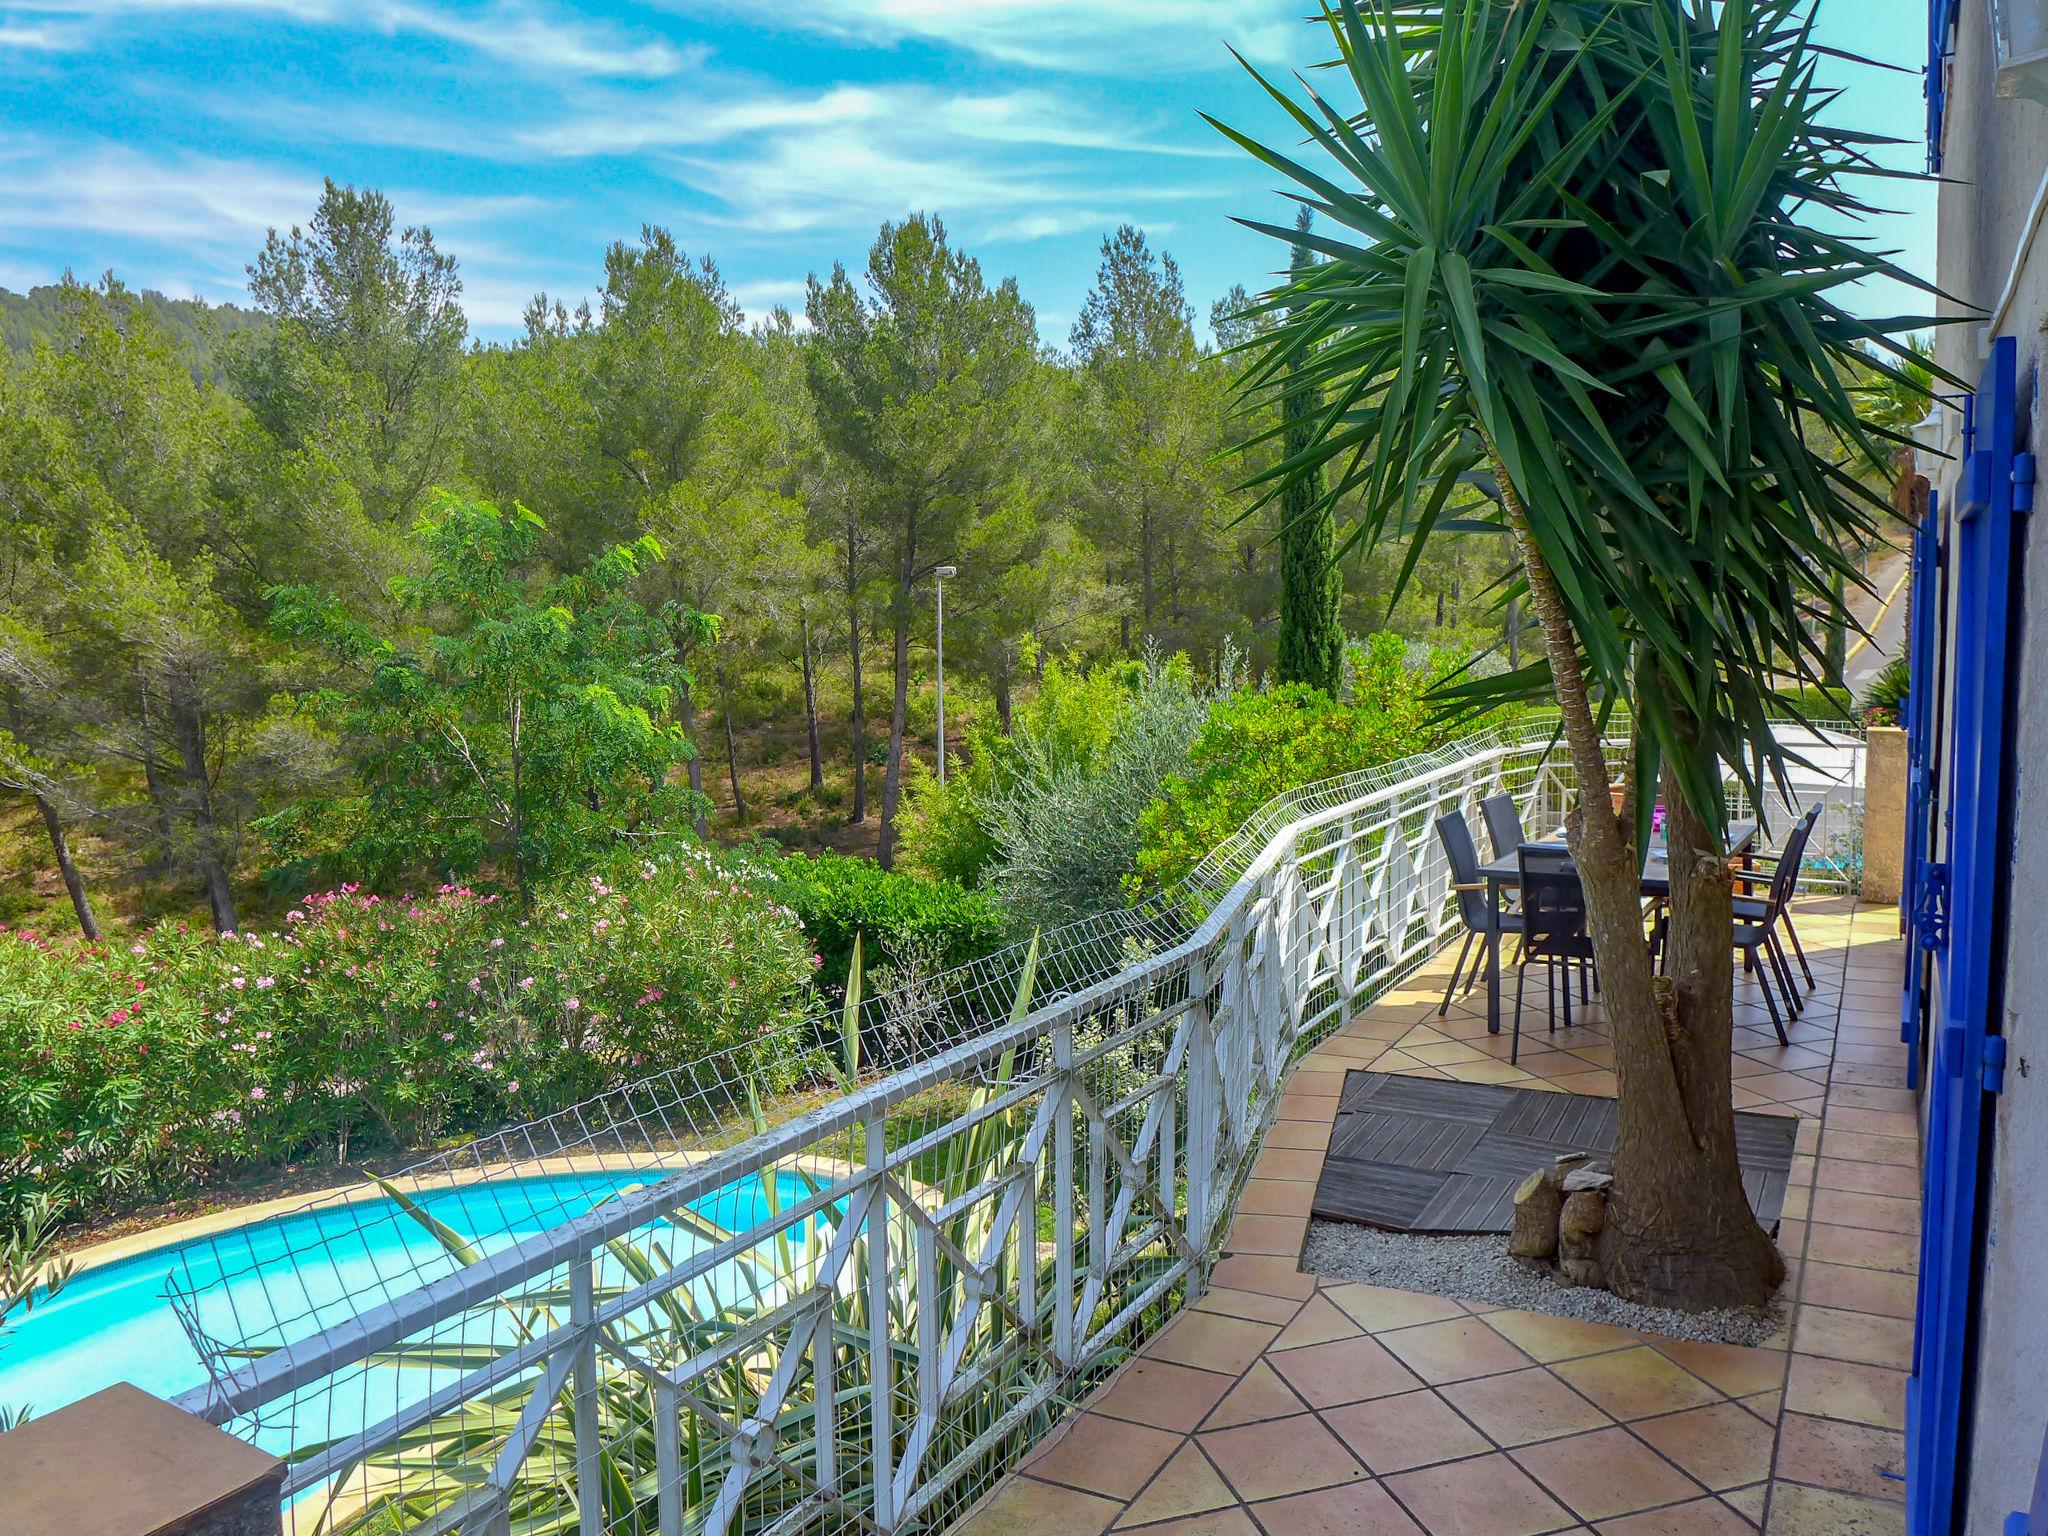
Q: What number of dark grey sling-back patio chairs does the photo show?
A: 5